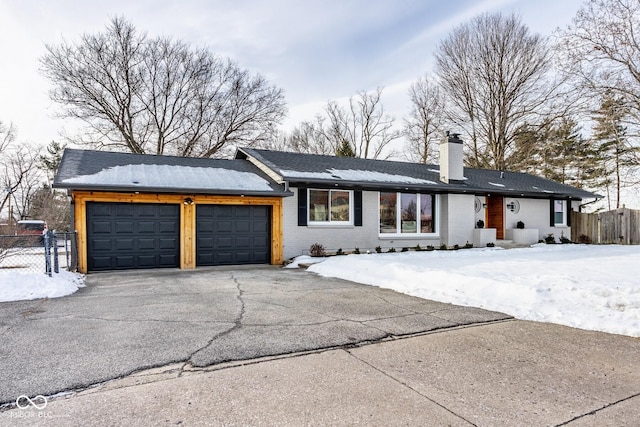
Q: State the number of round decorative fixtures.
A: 2